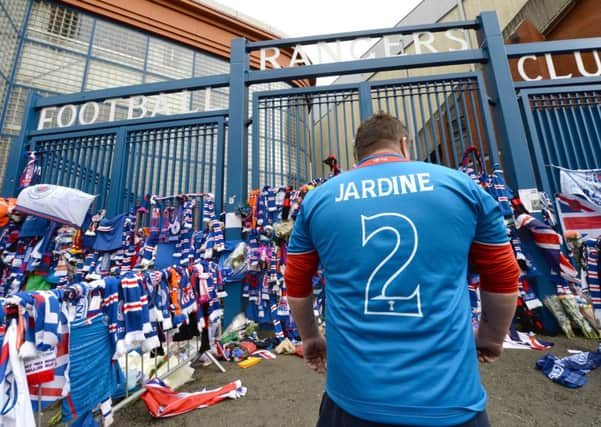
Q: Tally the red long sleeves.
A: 2